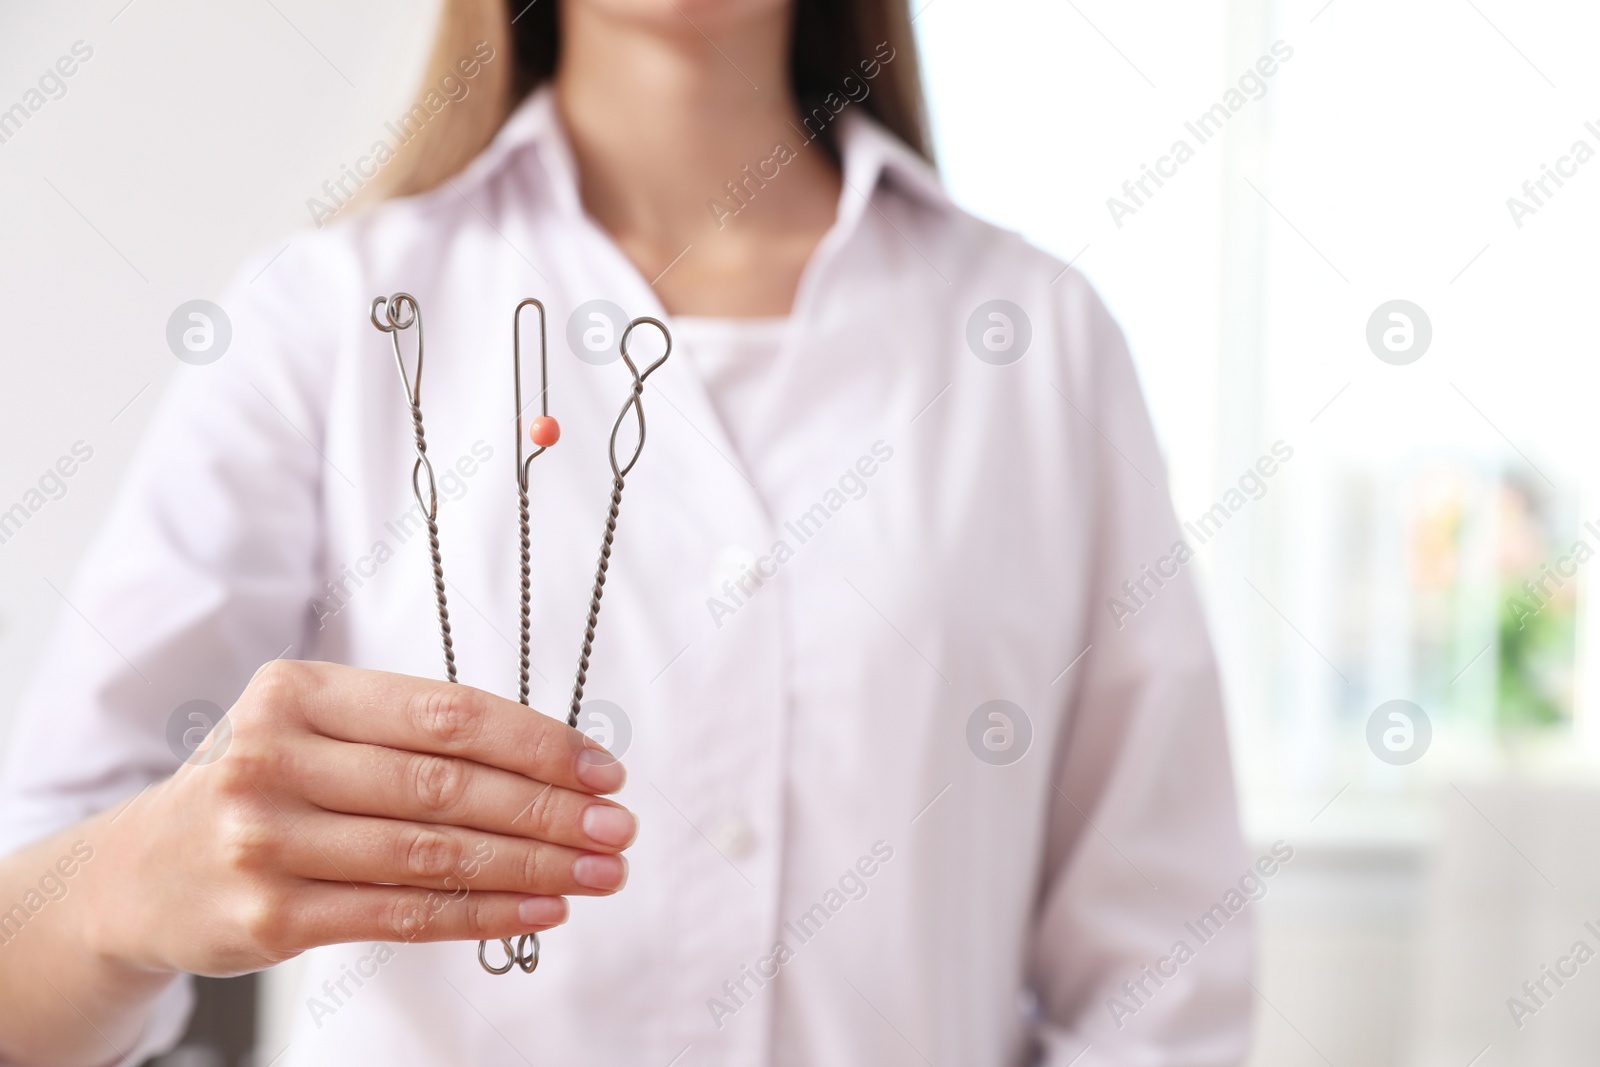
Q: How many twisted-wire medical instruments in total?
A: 3